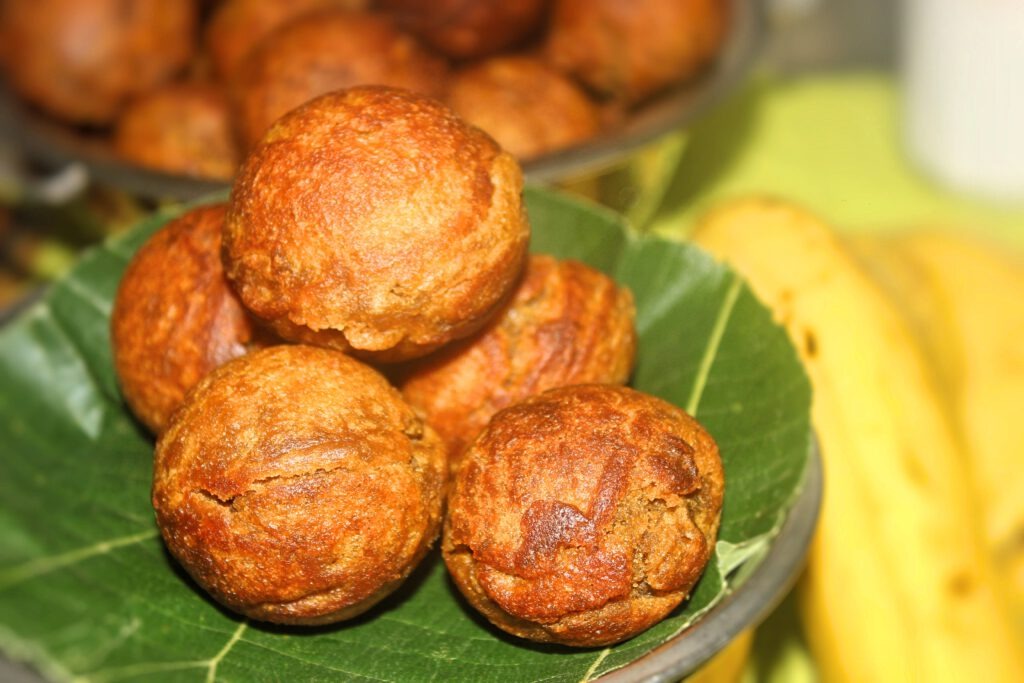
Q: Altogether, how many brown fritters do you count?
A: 12